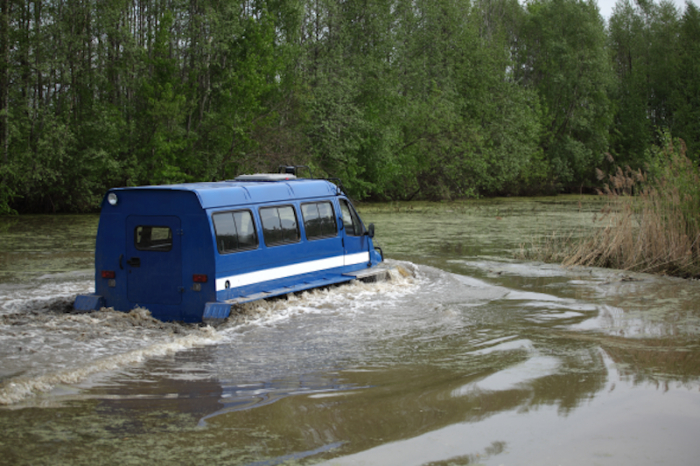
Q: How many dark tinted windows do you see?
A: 5